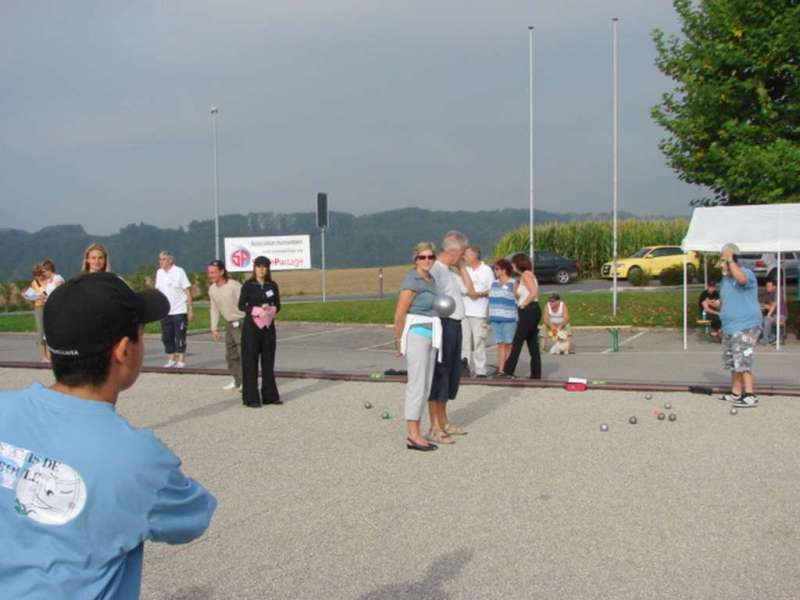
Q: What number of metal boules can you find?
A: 10